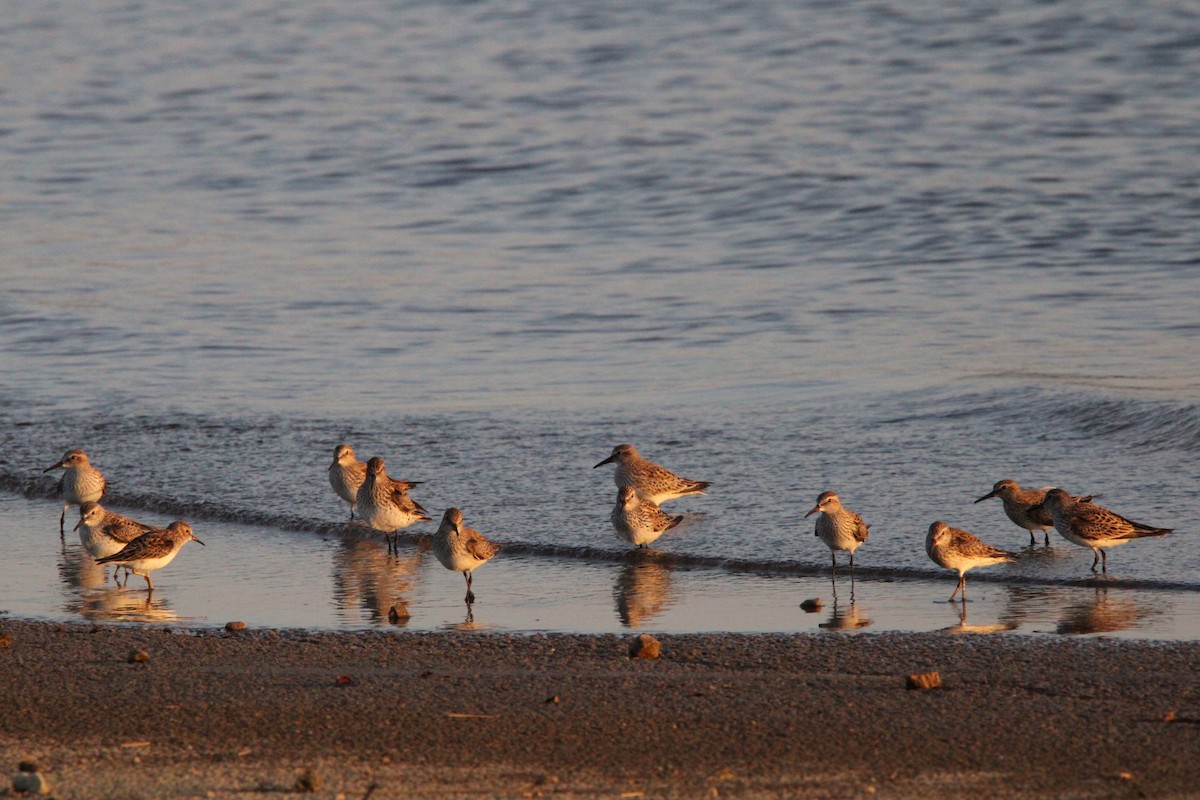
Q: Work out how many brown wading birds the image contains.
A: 12